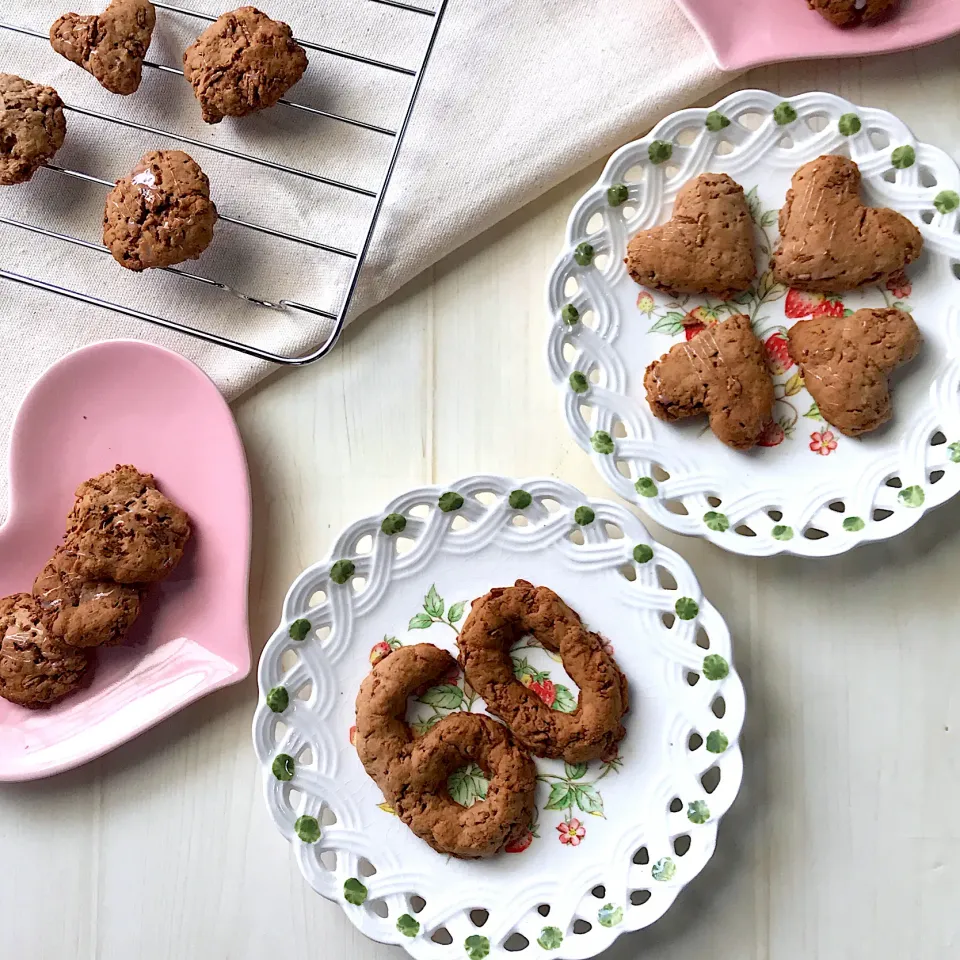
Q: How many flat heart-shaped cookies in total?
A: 5